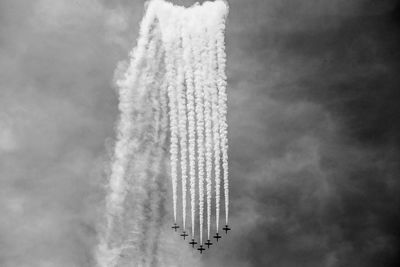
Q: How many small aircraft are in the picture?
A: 7